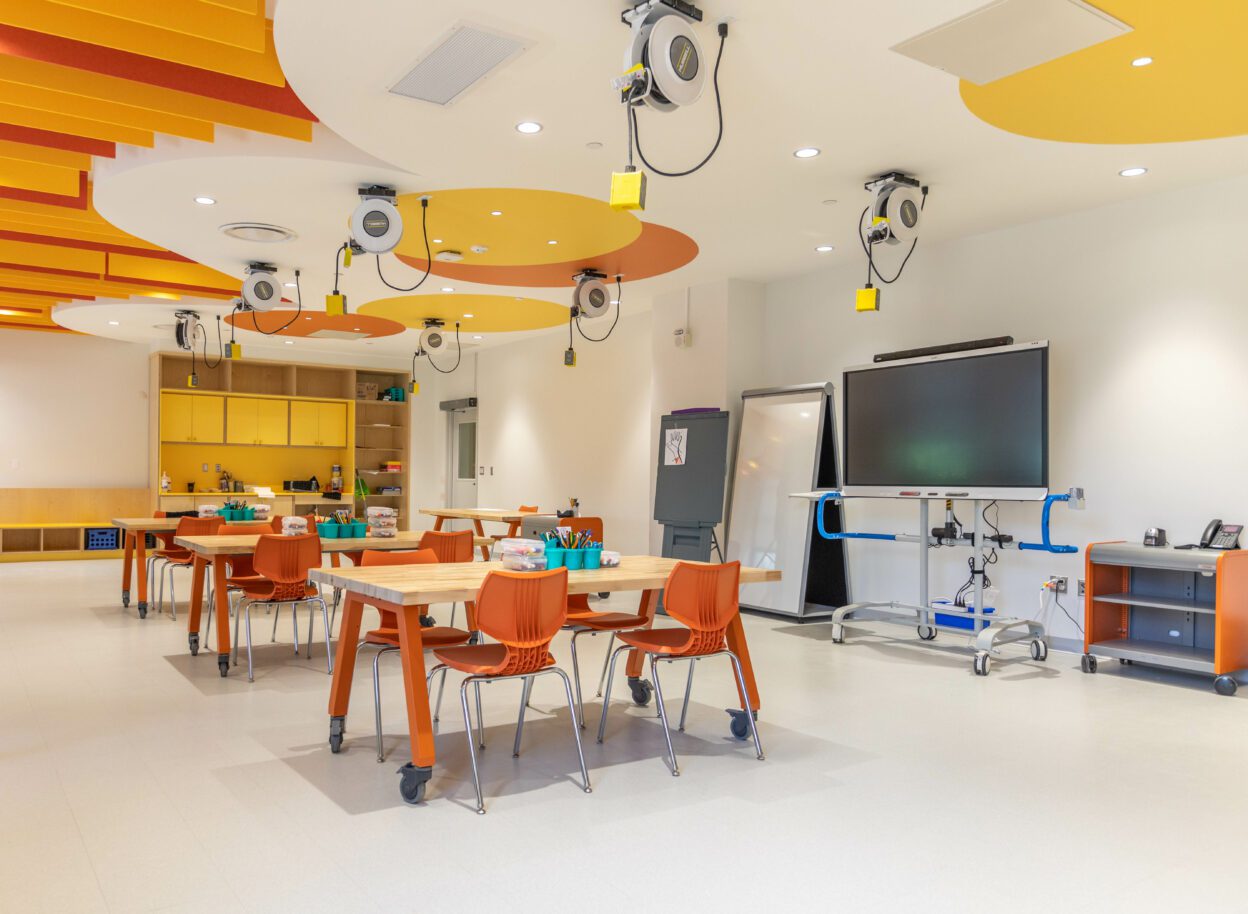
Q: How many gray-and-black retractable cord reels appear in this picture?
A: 7